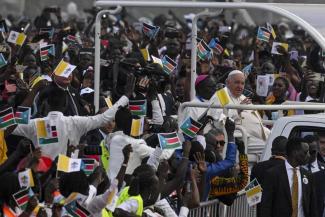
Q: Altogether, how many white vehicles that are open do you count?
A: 1